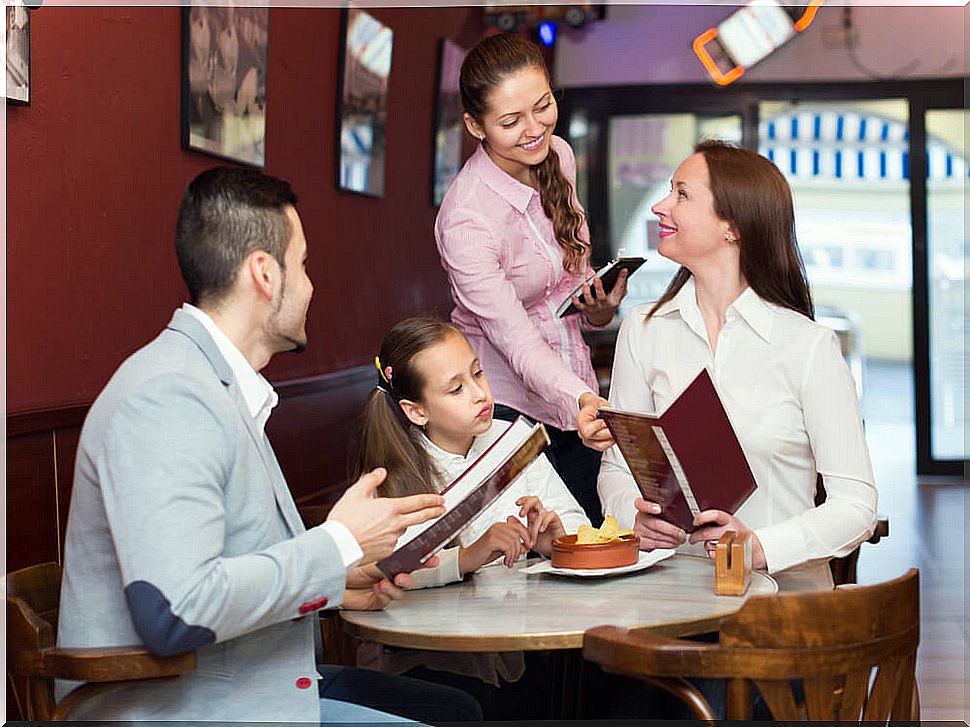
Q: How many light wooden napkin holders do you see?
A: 1